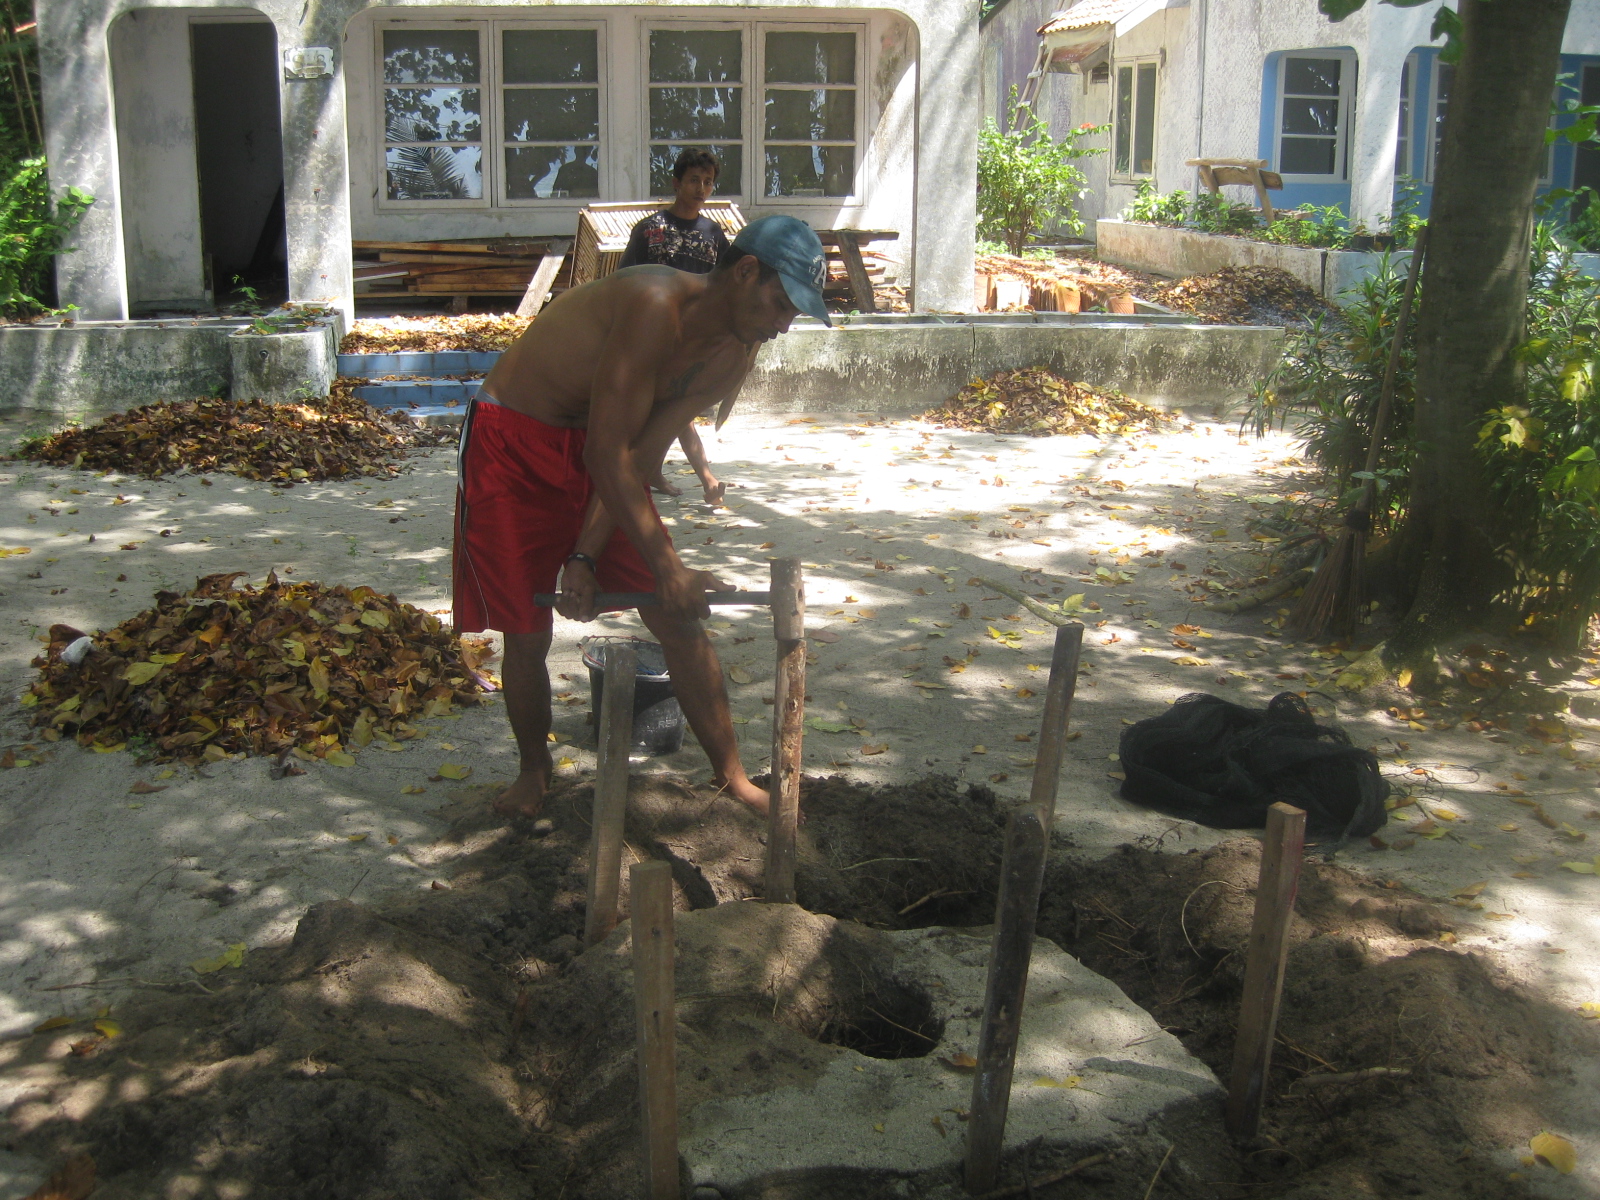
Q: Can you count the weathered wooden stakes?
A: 6